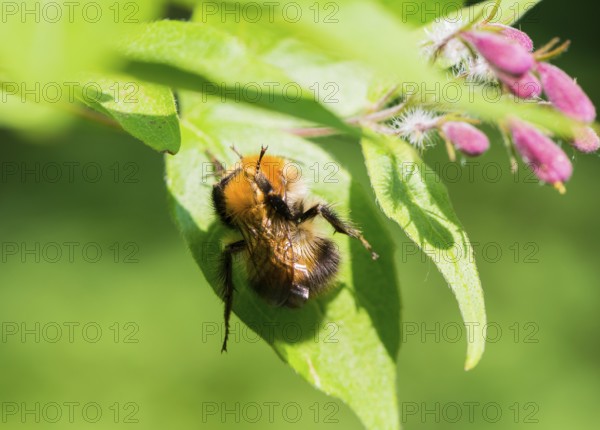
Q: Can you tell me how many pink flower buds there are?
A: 7